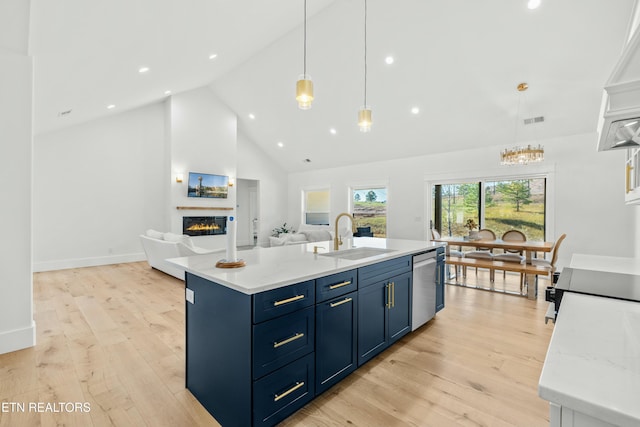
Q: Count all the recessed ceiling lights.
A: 10